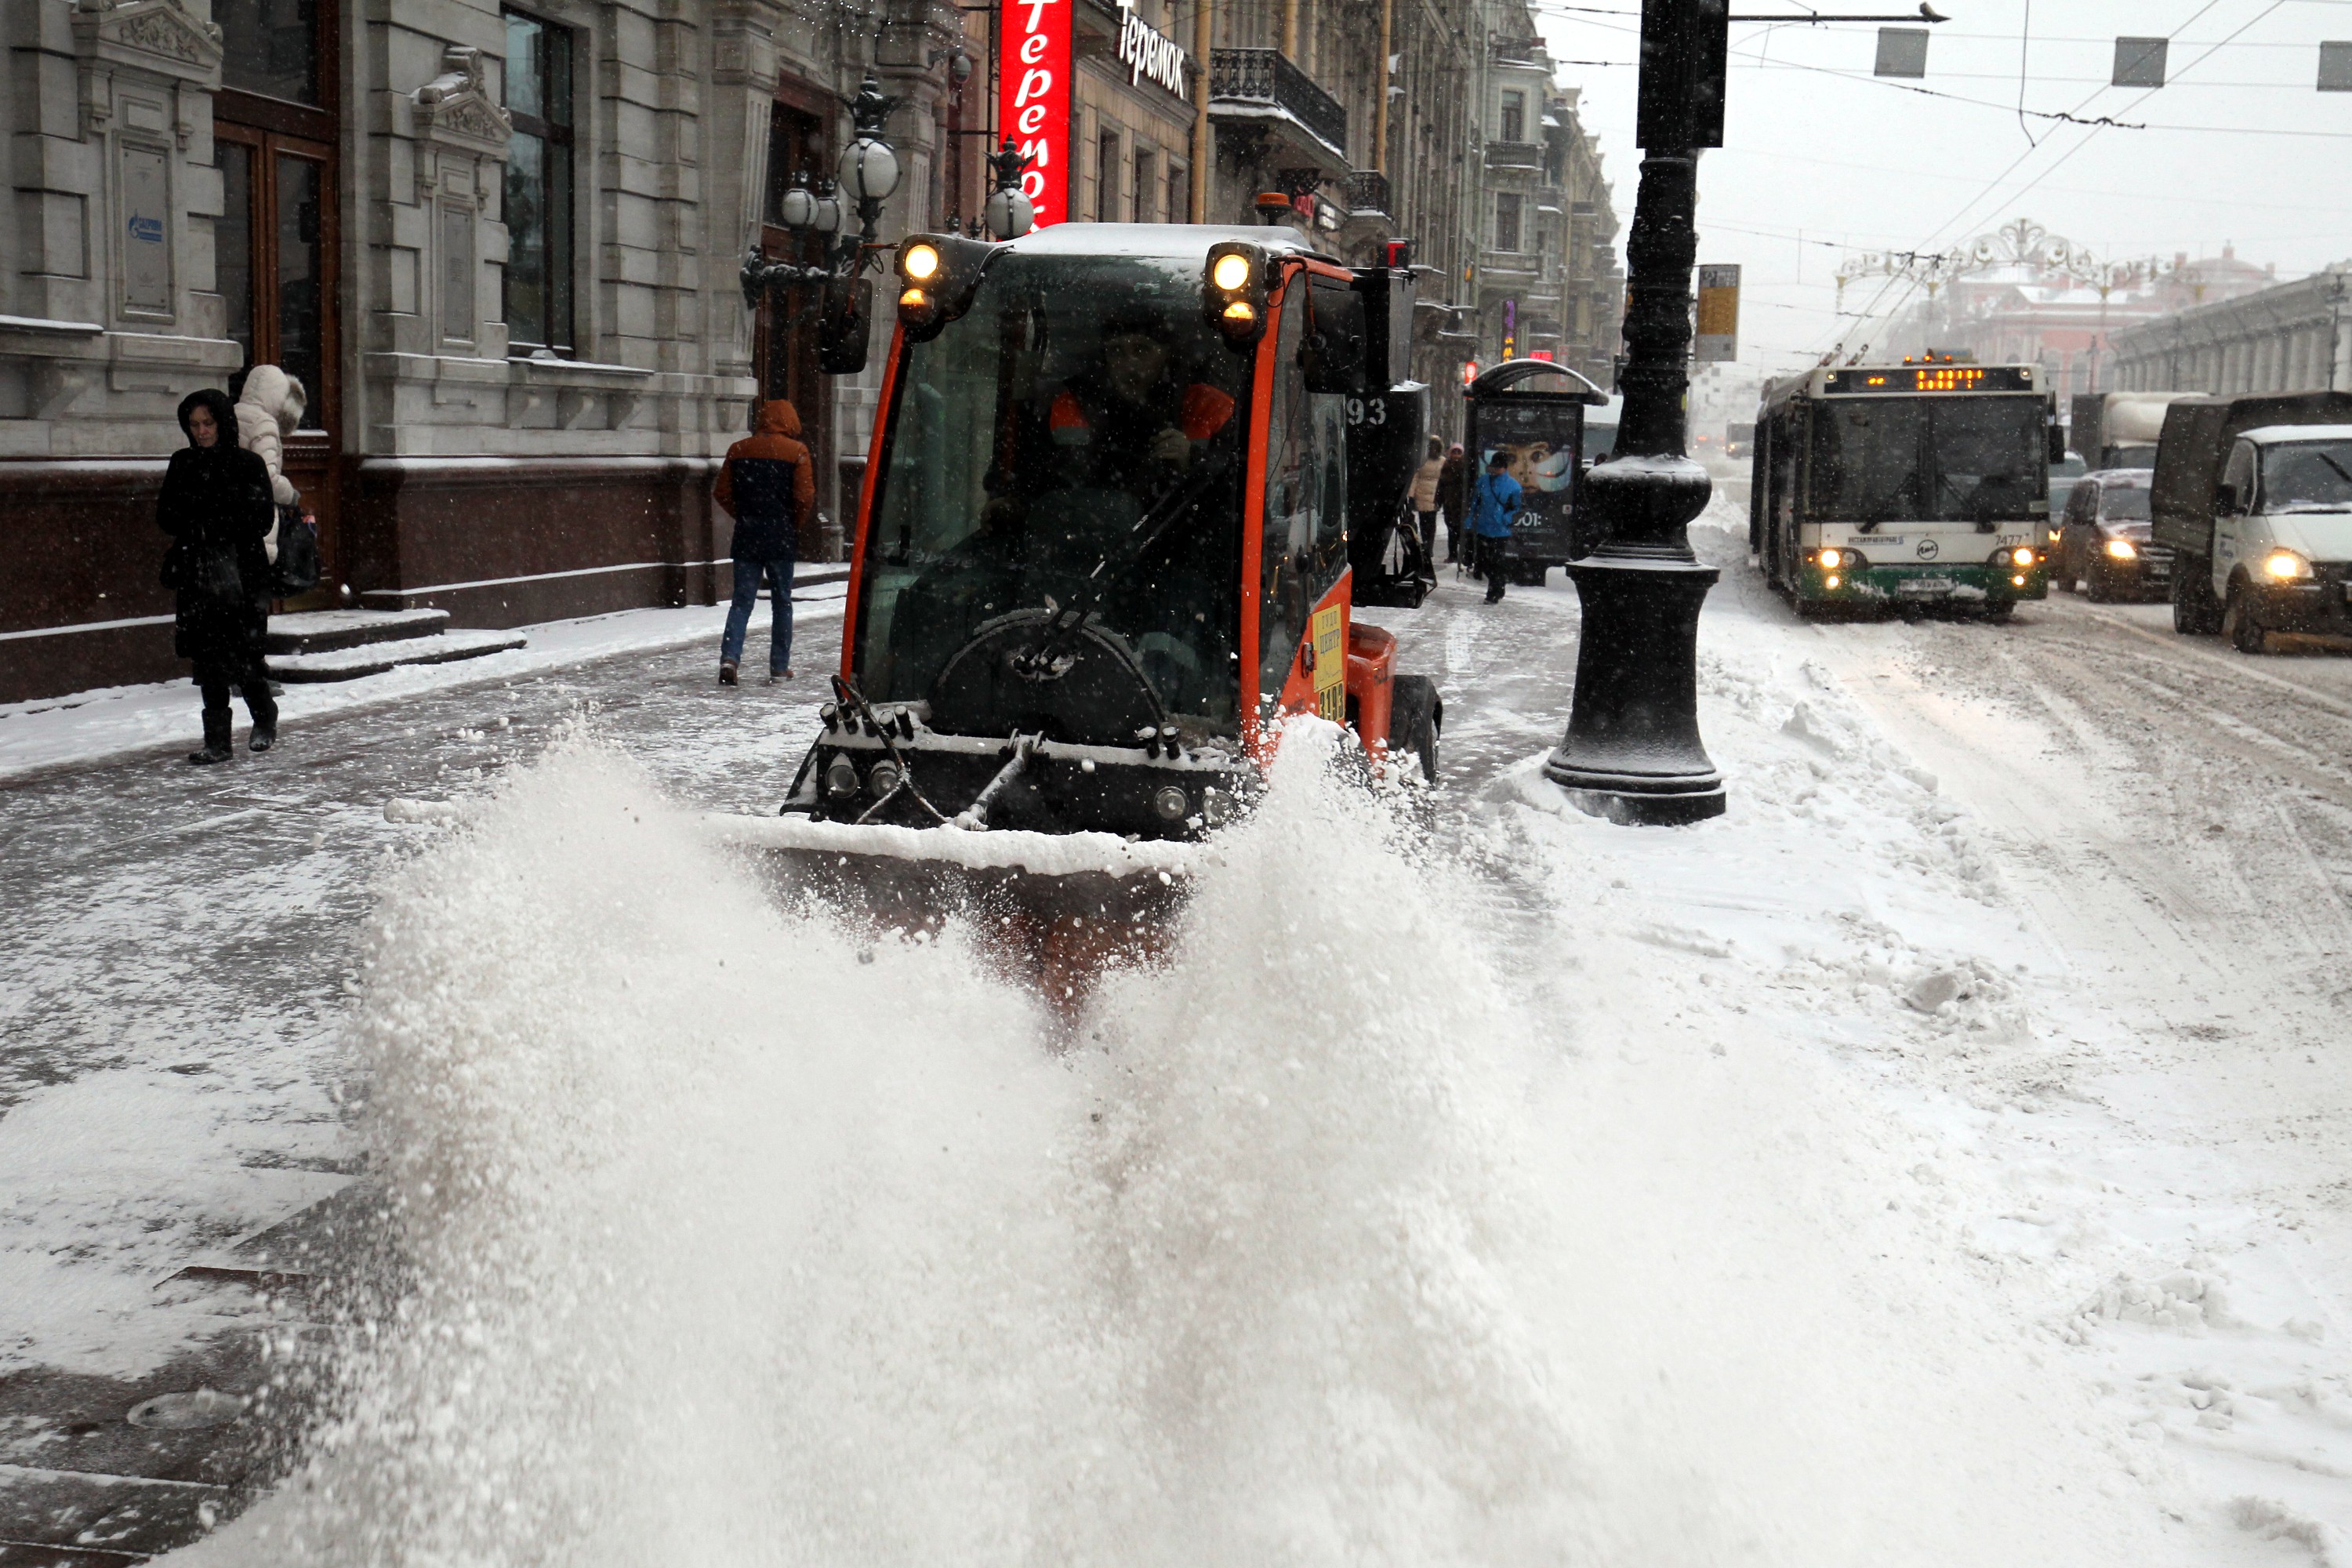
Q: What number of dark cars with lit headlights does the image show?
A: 1